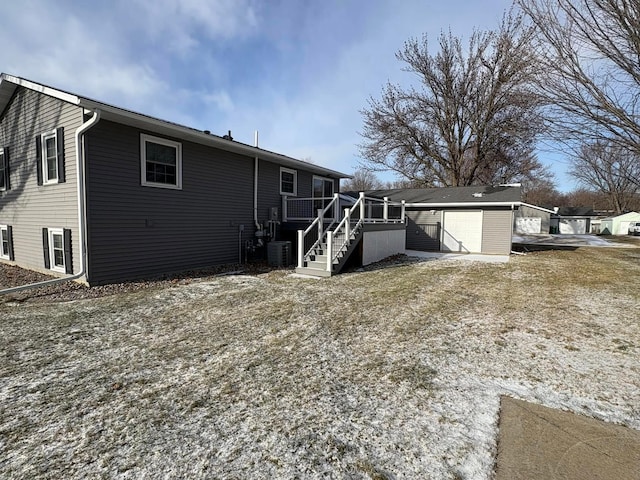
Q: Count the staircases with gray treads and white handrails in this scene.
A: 1